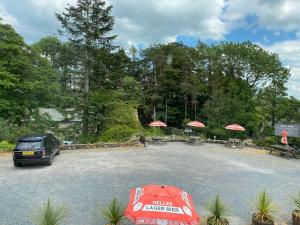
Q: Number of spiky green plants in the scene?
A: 5